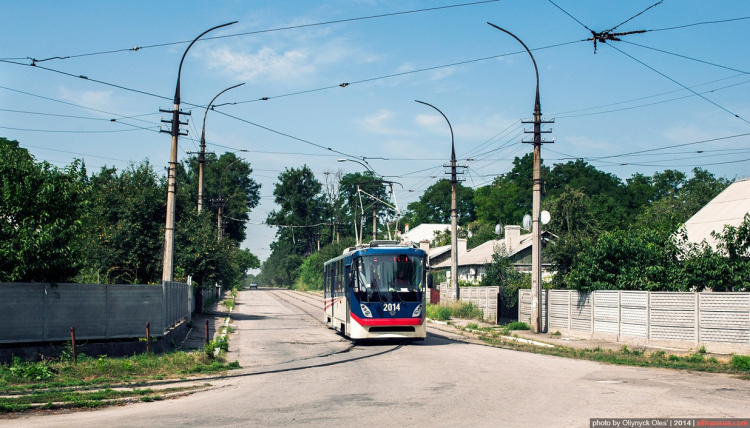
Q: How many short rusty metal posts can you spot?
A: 3